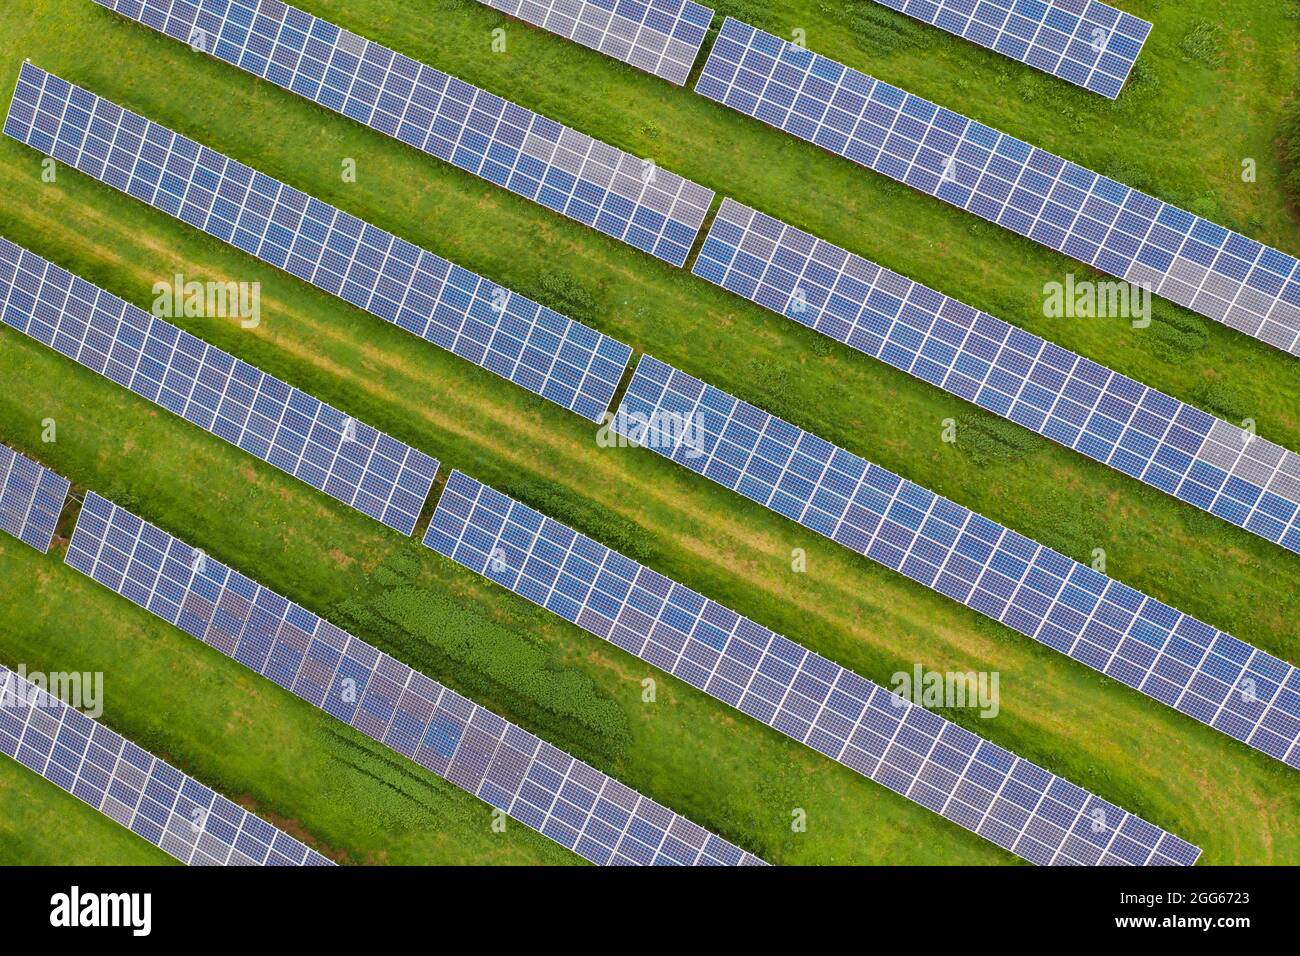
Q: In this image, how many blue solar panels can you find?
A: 12